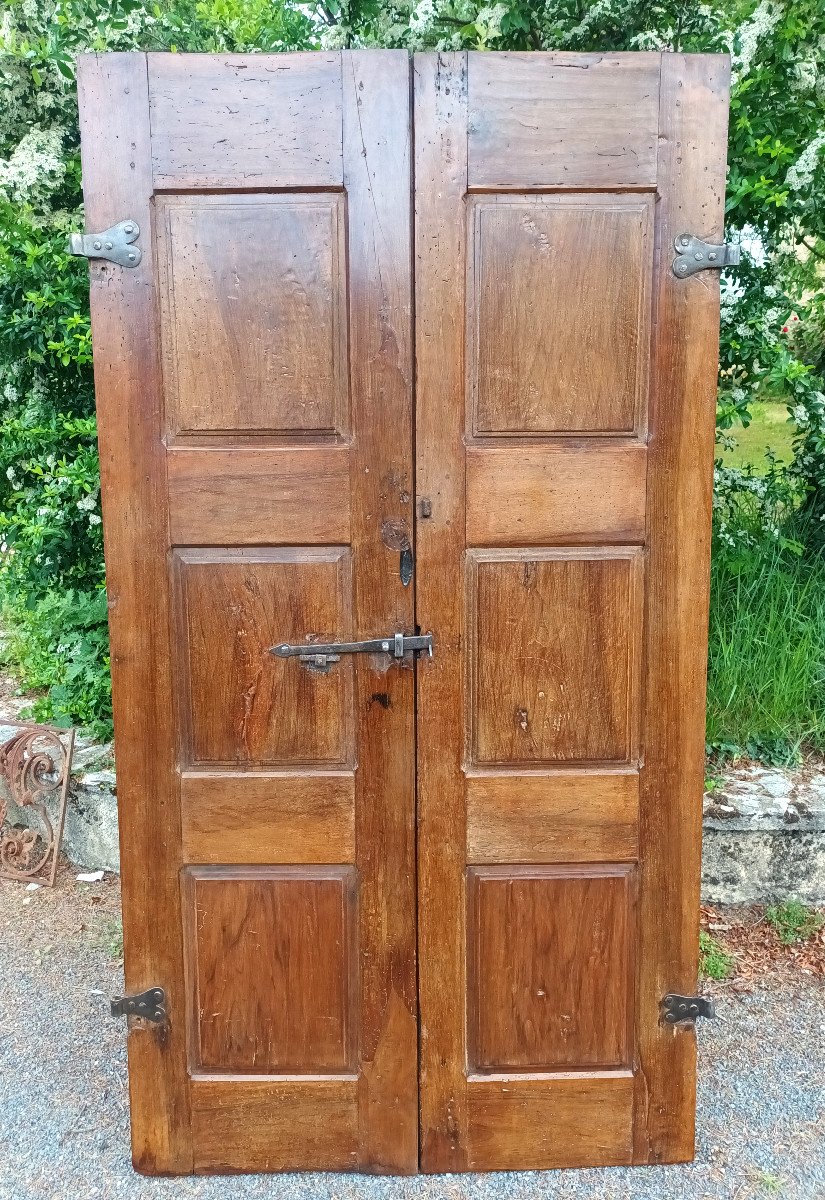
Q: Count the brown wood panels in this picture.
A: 6